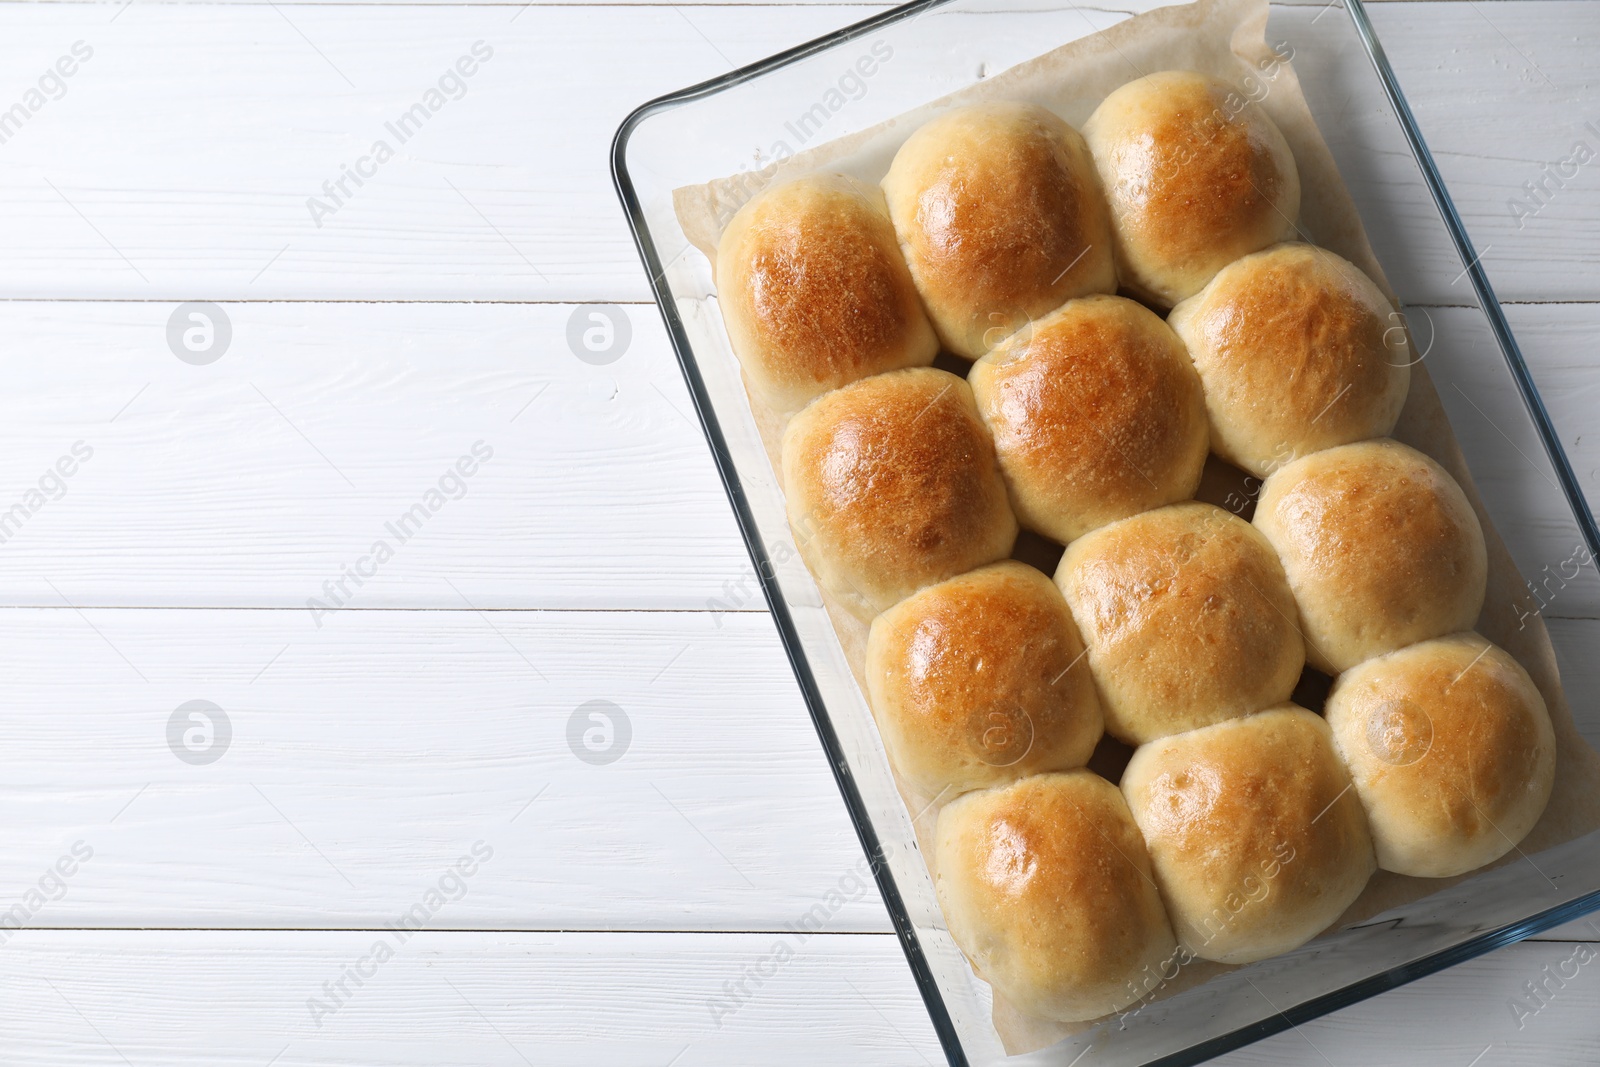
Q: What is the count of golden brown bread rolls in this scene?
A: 12